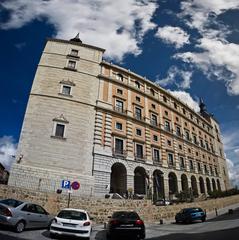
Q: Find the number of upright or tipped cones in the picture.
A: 0